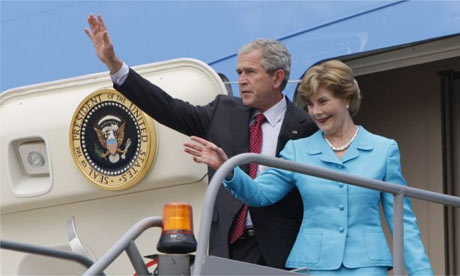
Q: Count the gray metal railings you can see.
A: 3